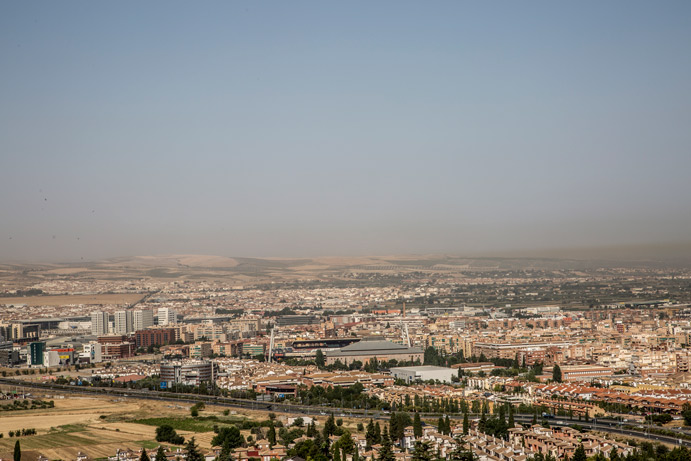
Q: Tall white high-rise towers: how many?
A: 4